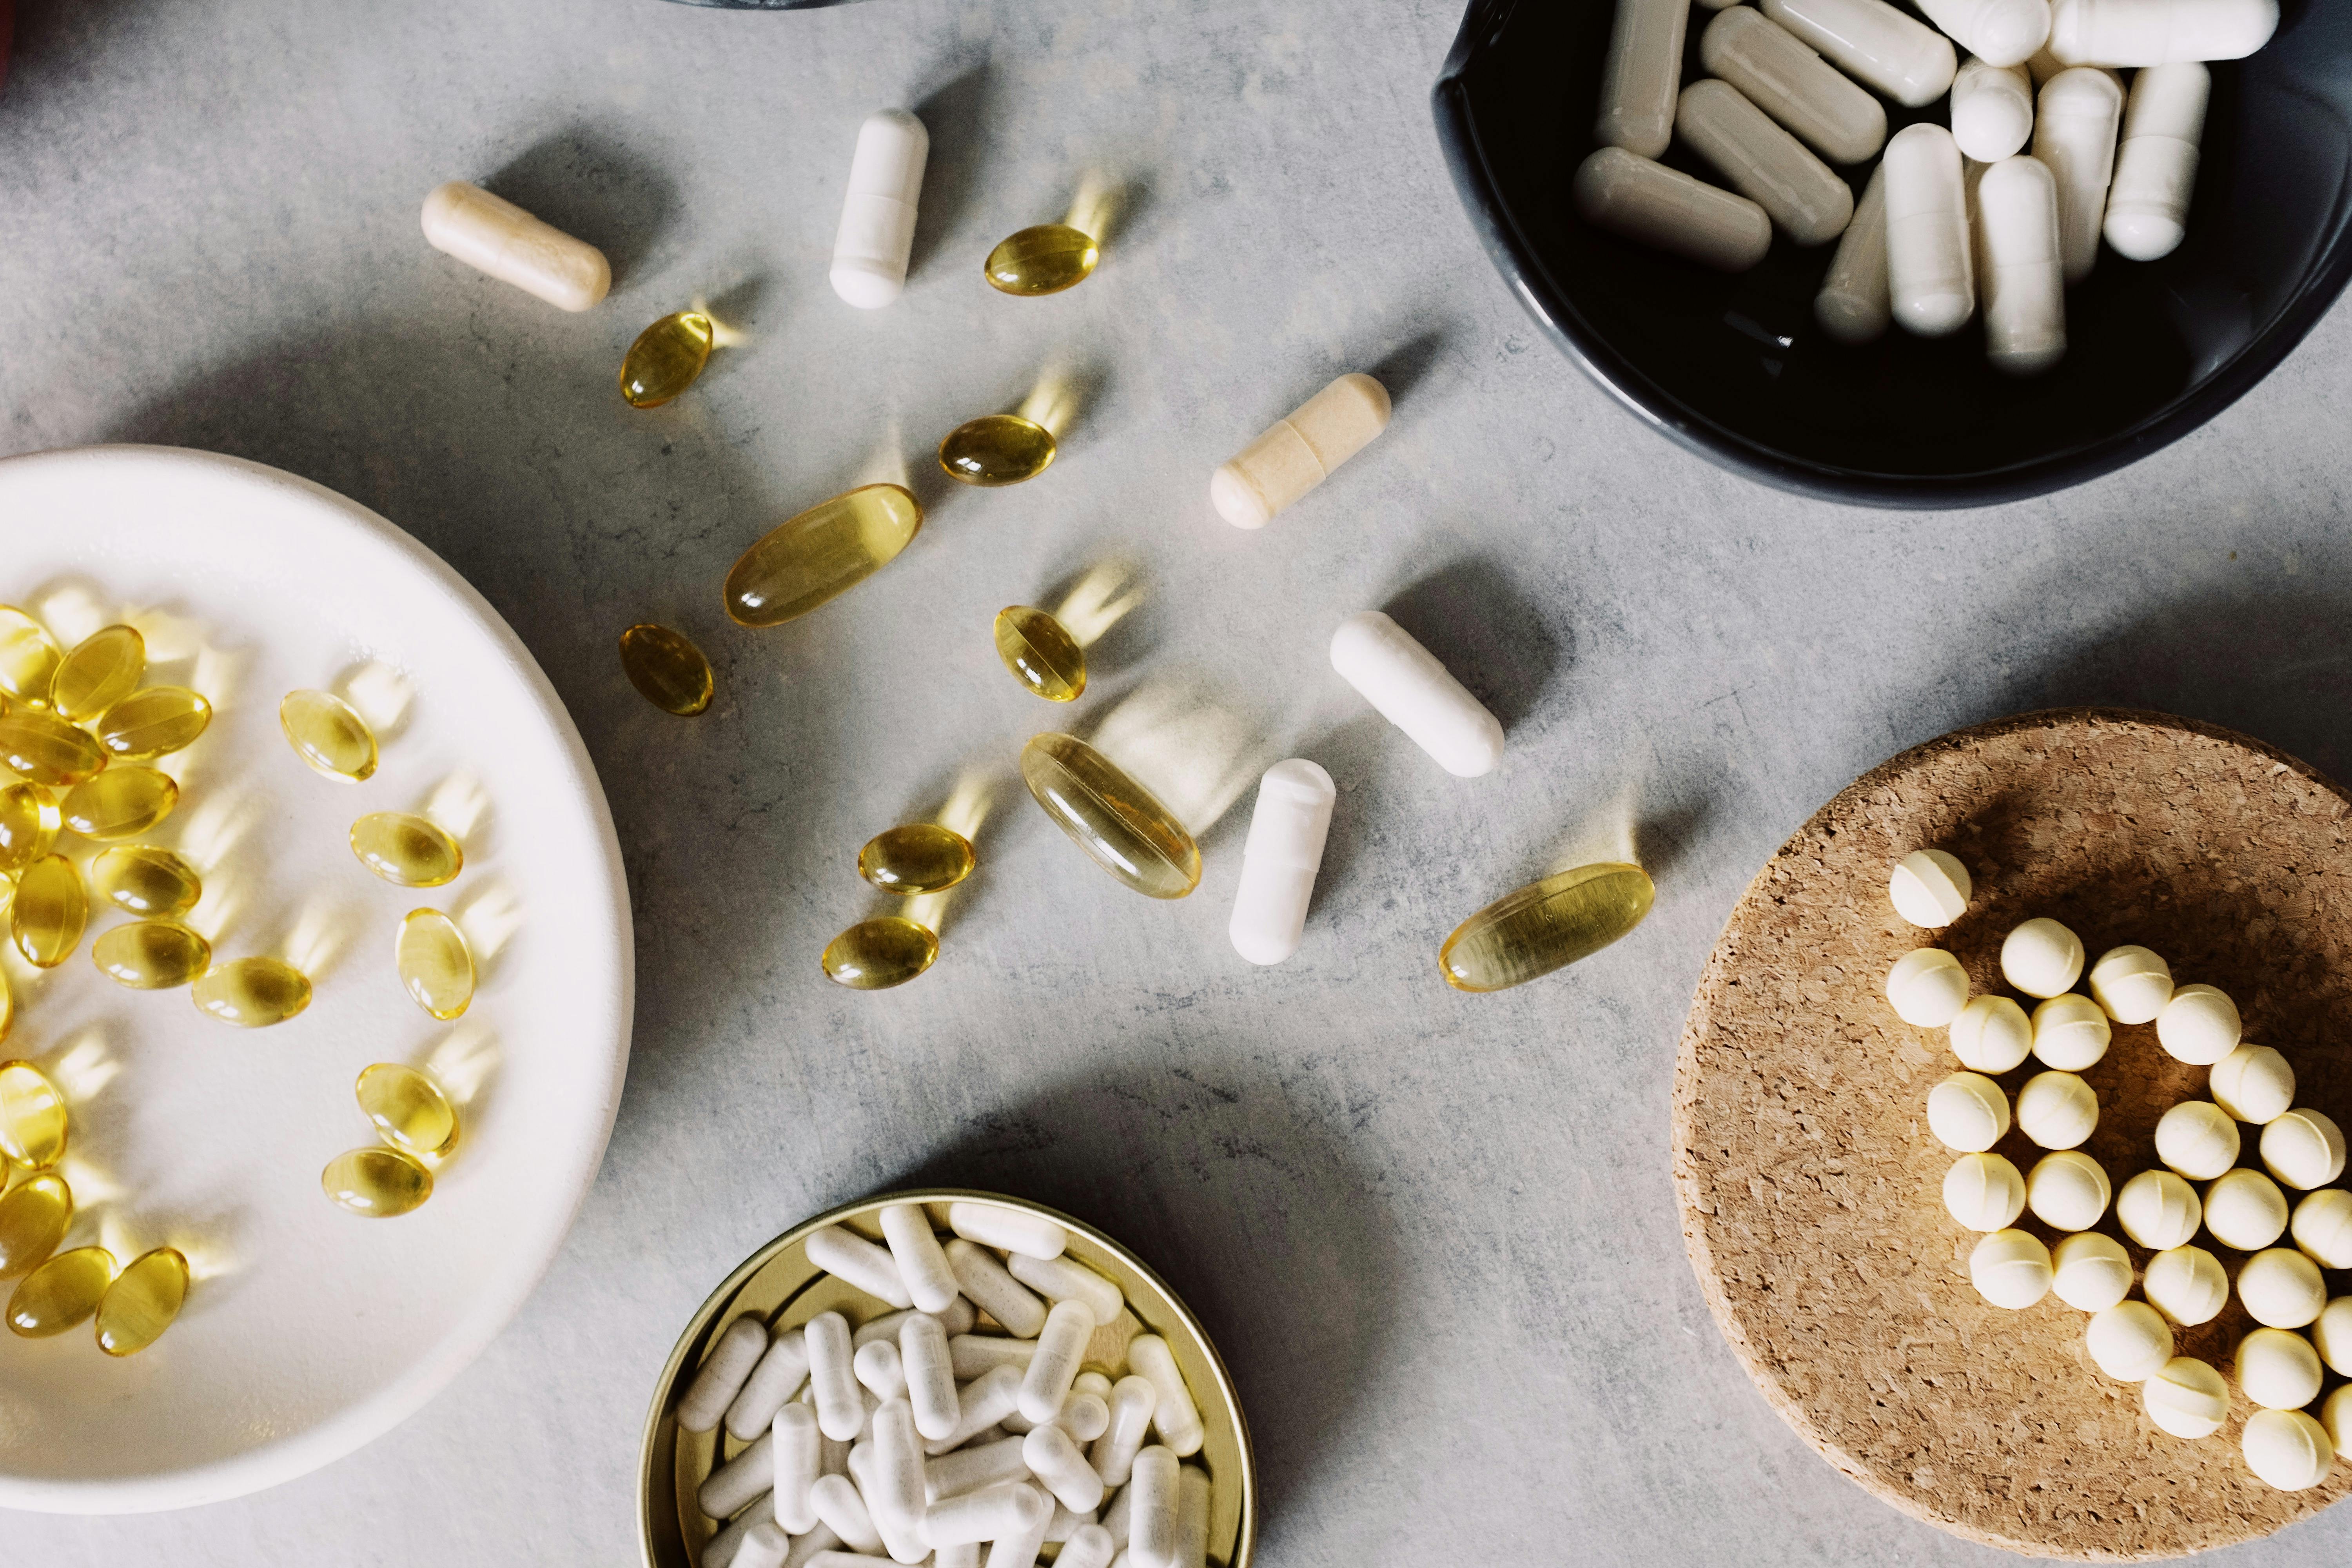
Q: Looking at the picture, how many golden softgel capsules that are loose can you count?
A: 10